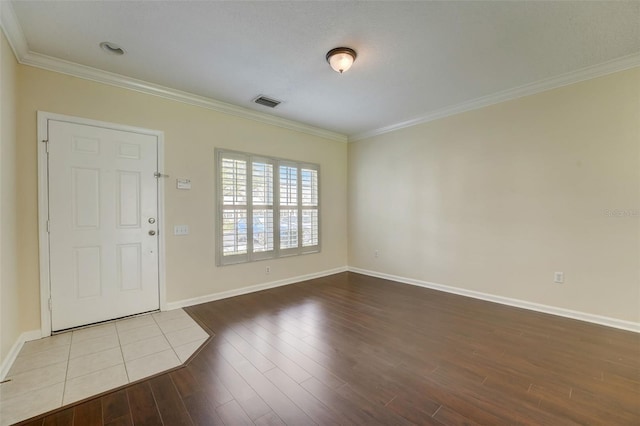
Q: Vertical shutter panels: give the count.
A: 4